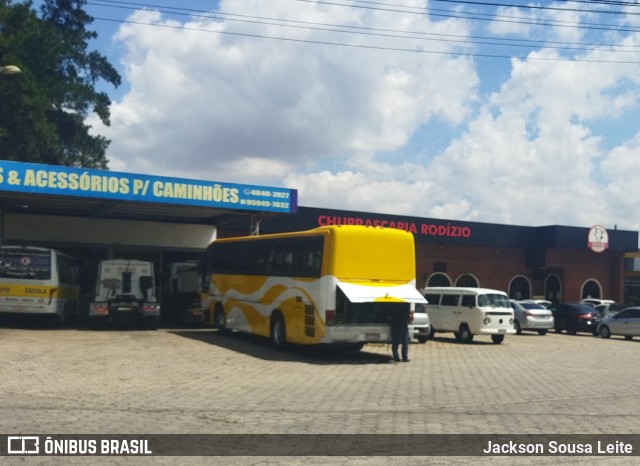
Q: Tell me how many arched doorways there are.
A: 5